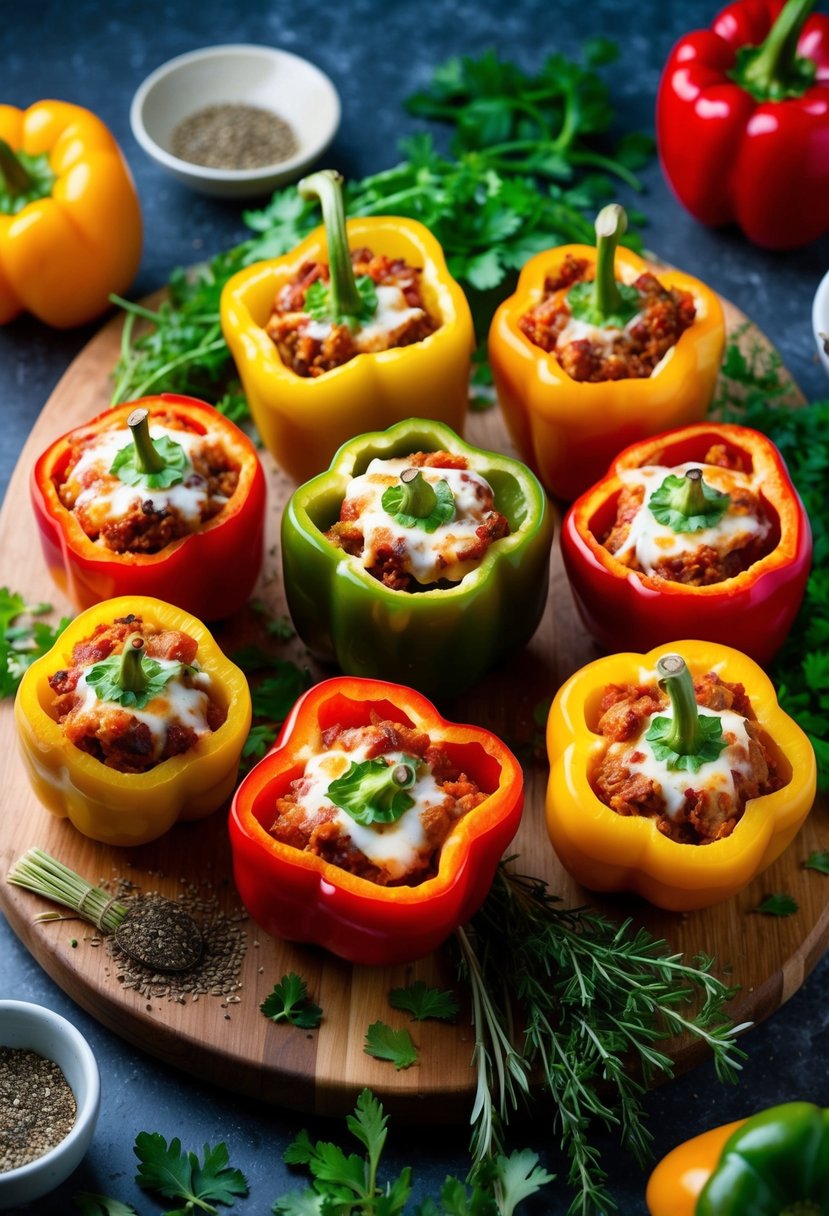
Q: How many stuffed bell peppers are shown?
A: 8